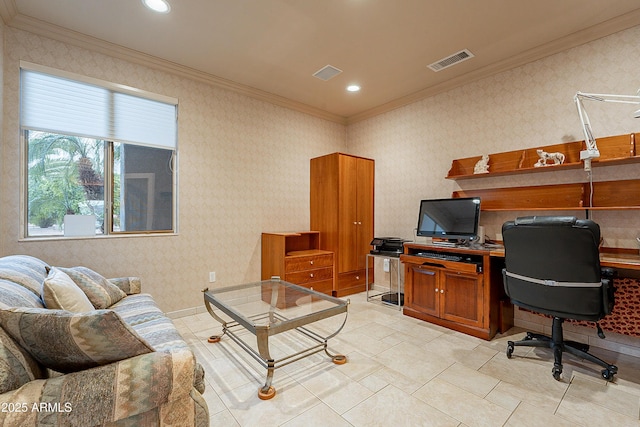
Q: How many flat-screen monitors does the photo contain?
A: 1